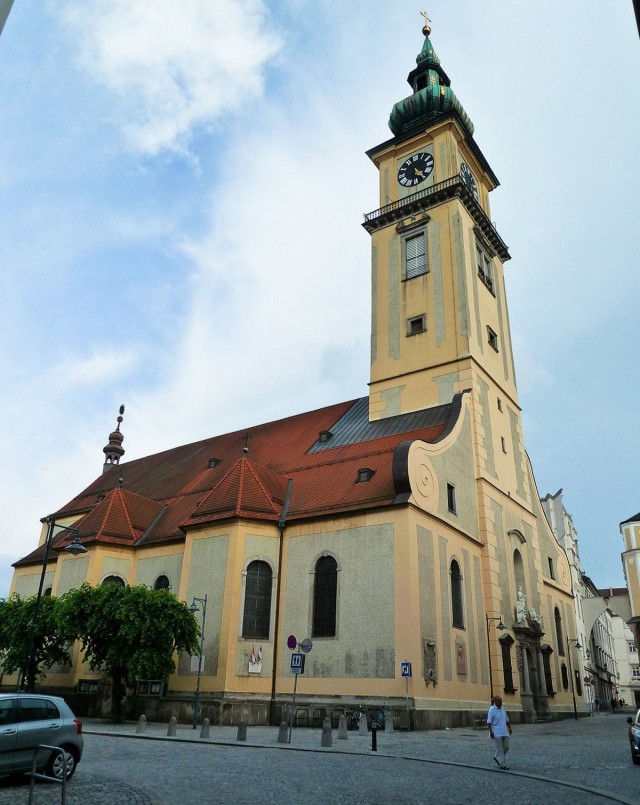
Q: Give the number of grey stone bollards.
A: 9